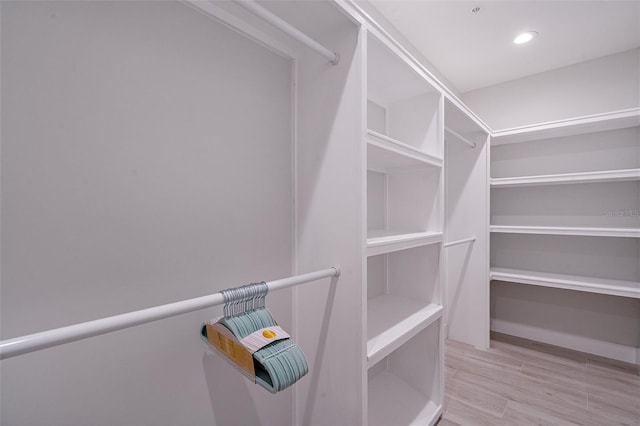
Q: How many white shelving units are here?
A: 2